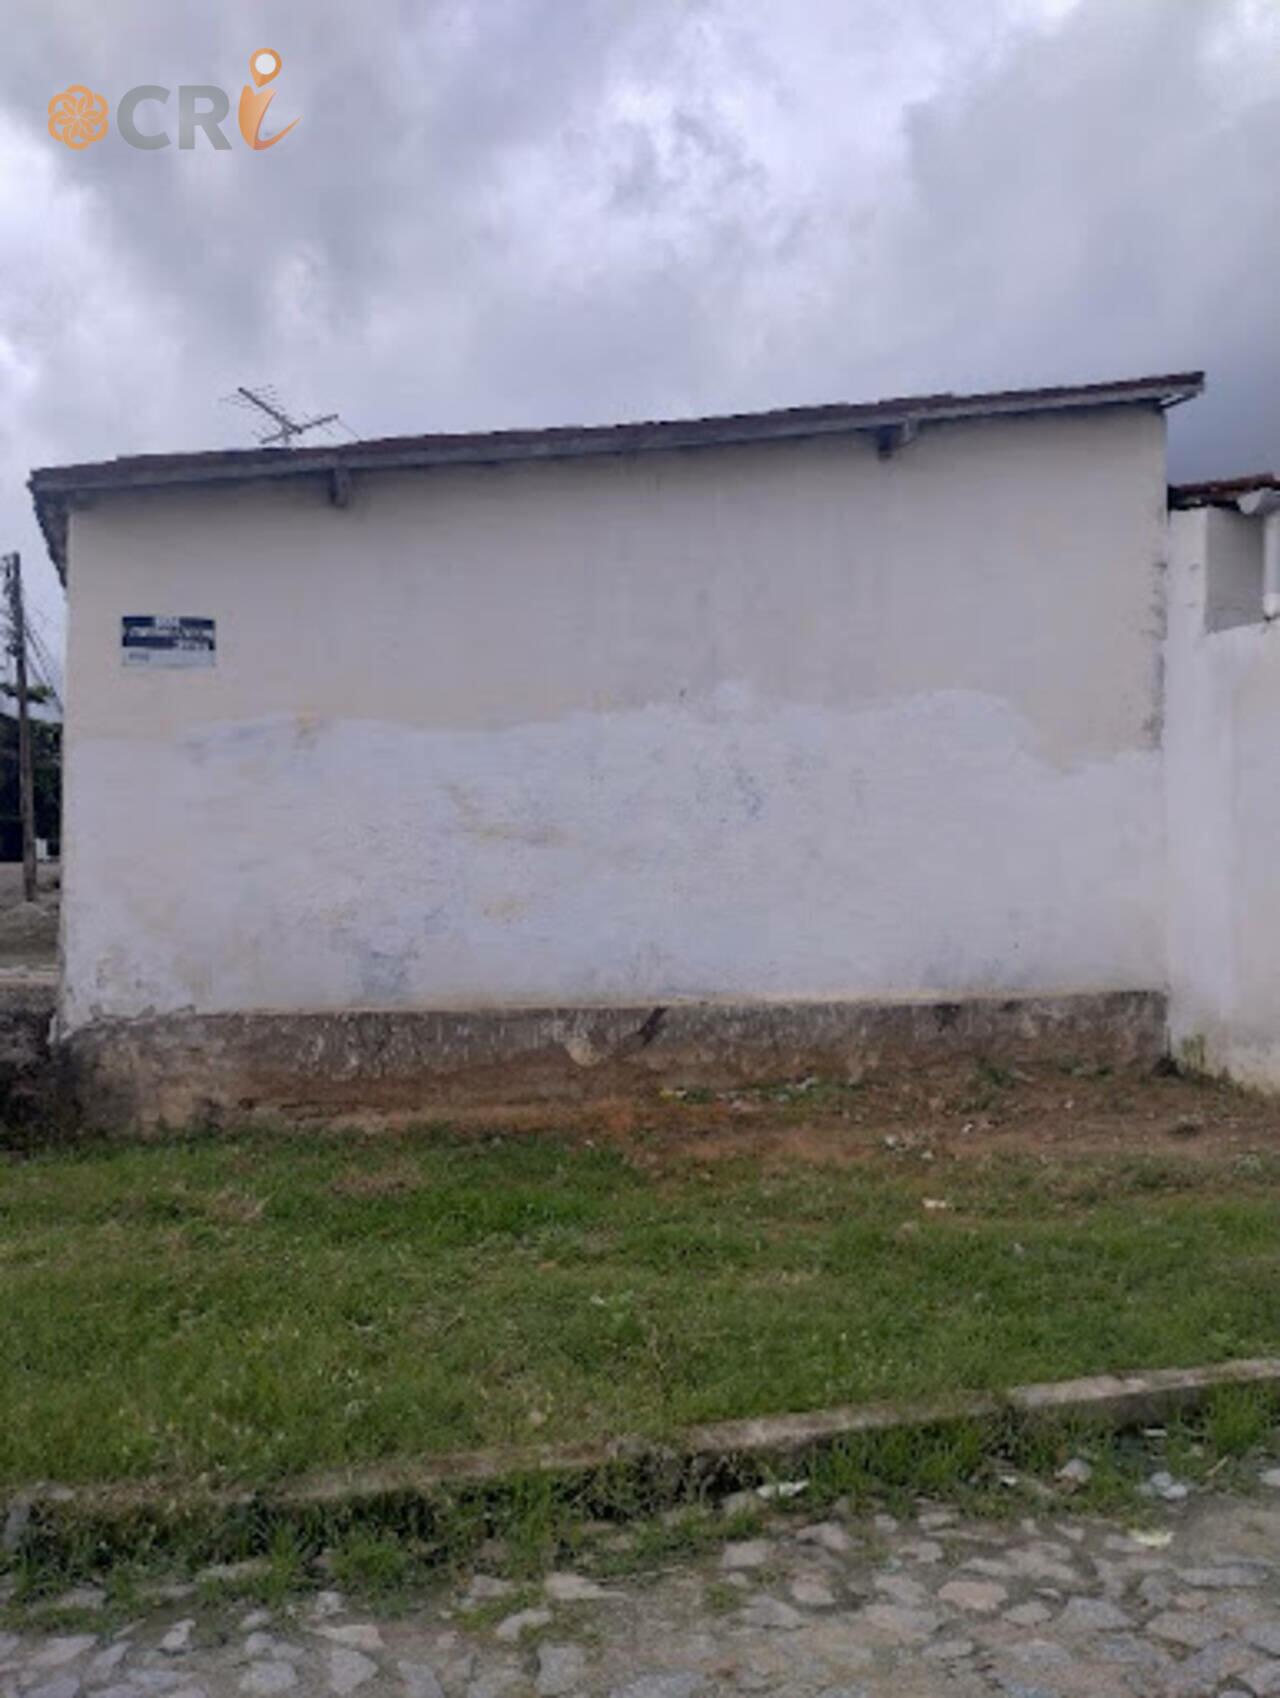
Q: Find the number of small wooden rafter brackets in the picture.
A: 2